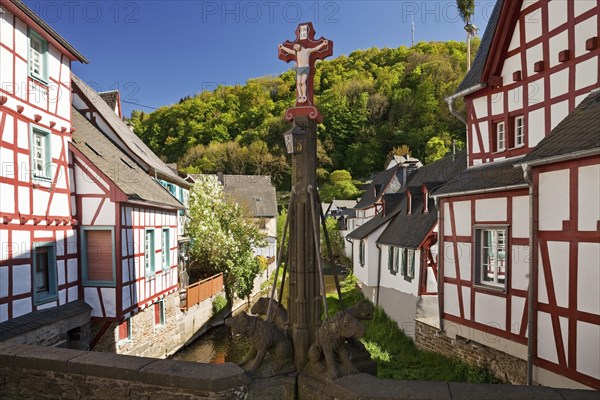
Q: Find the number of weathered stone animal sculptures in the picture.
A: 4